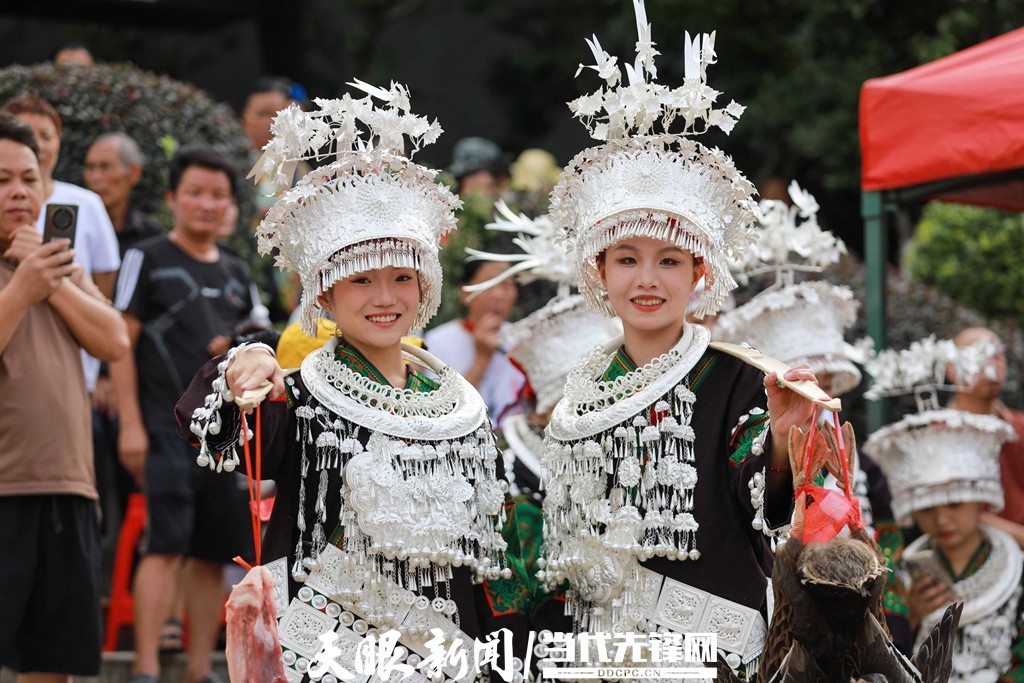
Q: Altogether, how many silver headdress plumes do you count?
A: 5